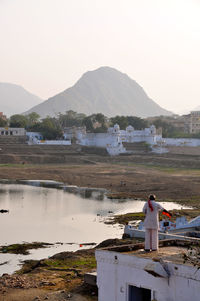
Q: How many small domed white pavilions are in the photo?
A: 3